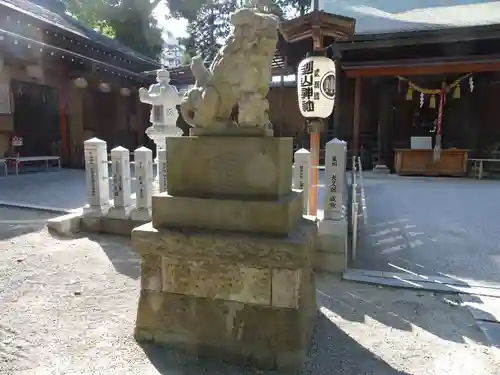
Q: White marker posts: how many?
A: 6